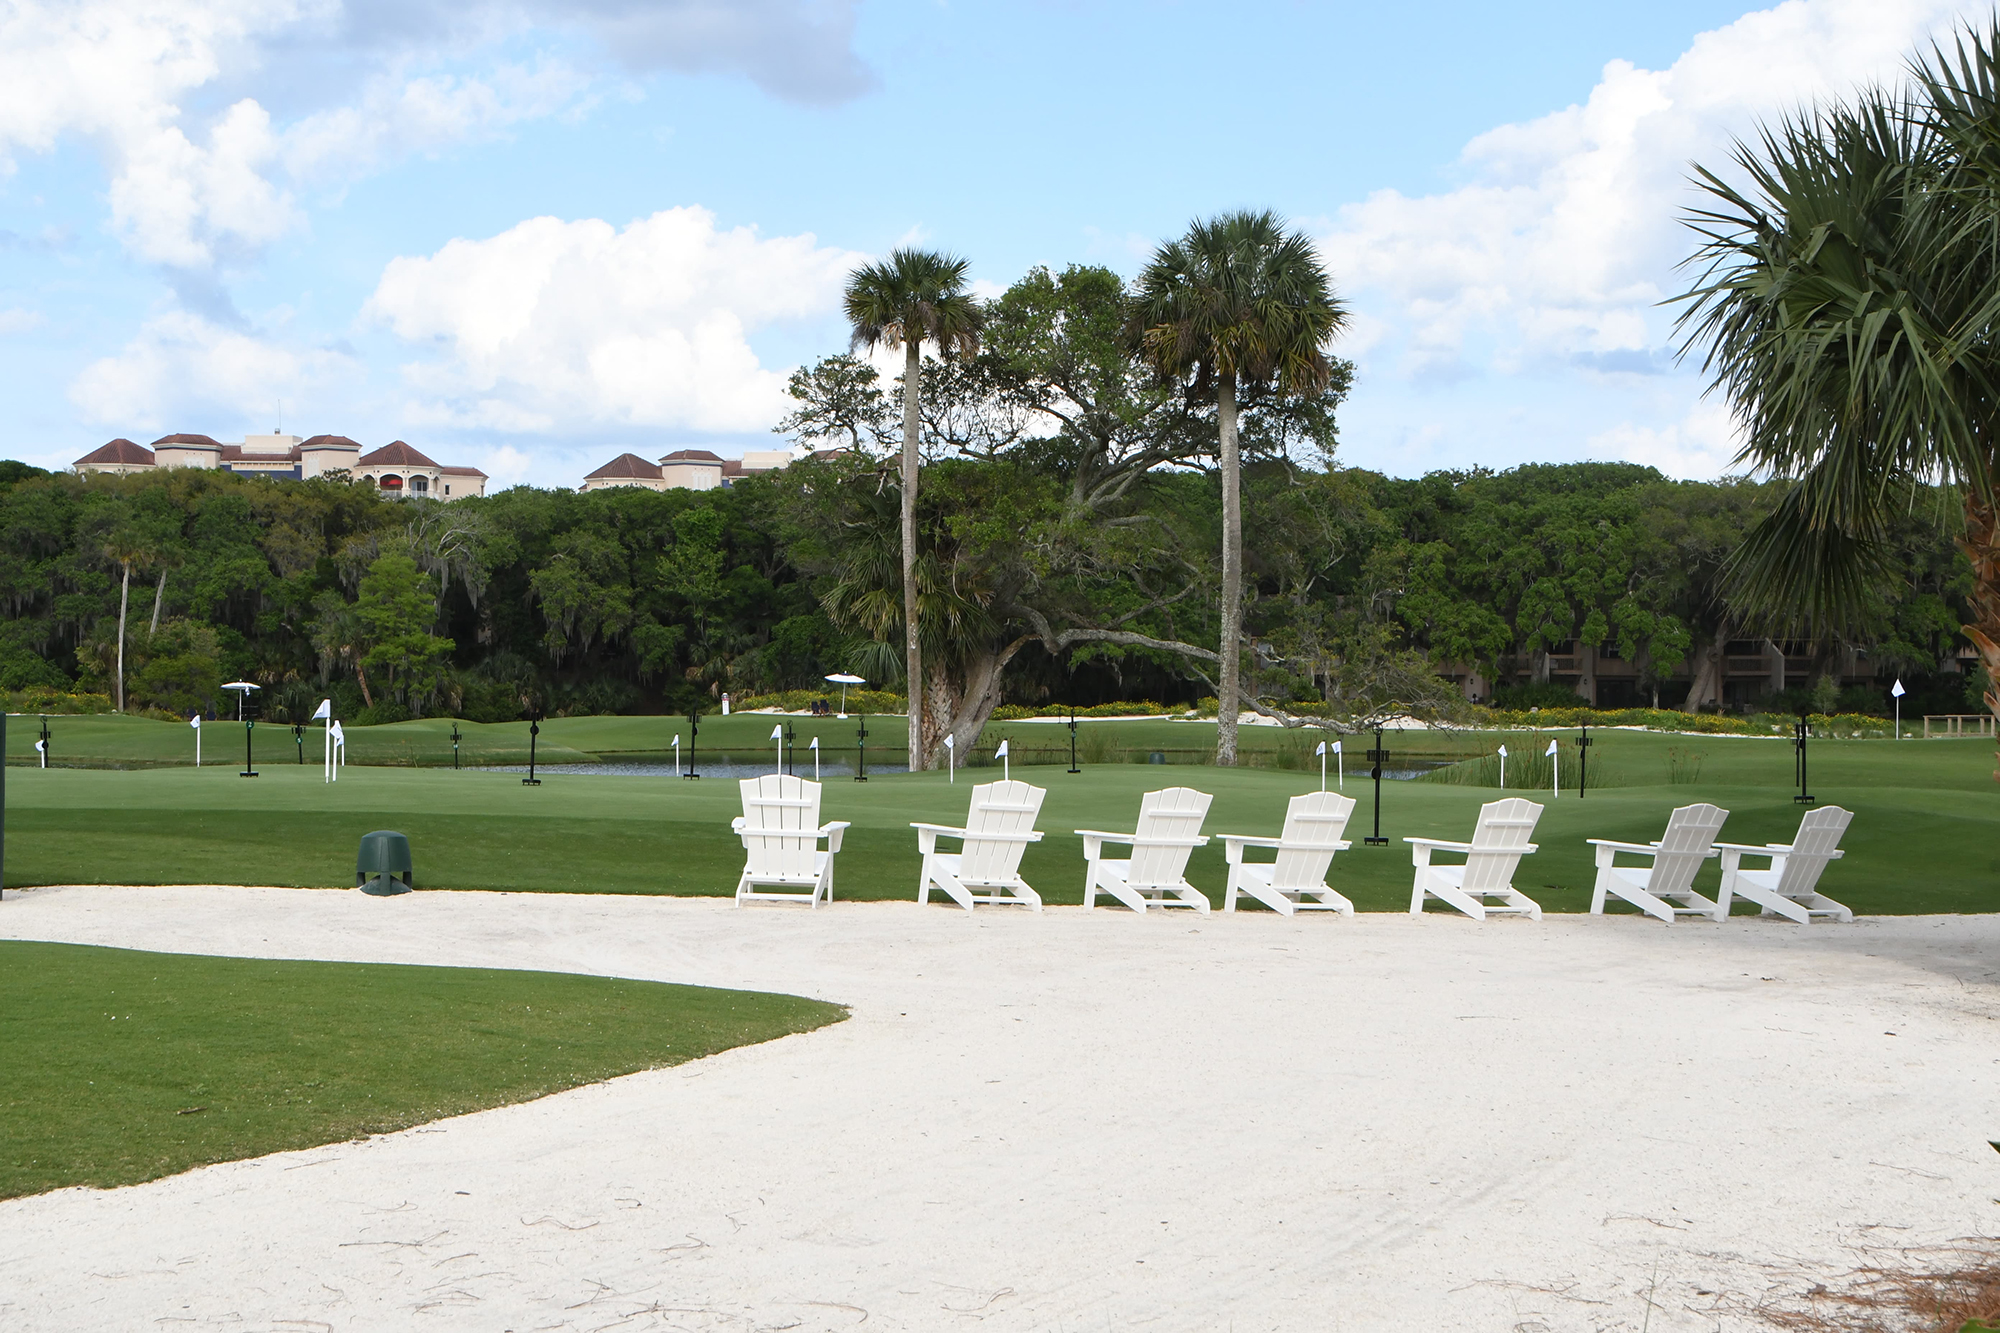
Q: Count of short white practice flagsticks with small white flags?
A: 14